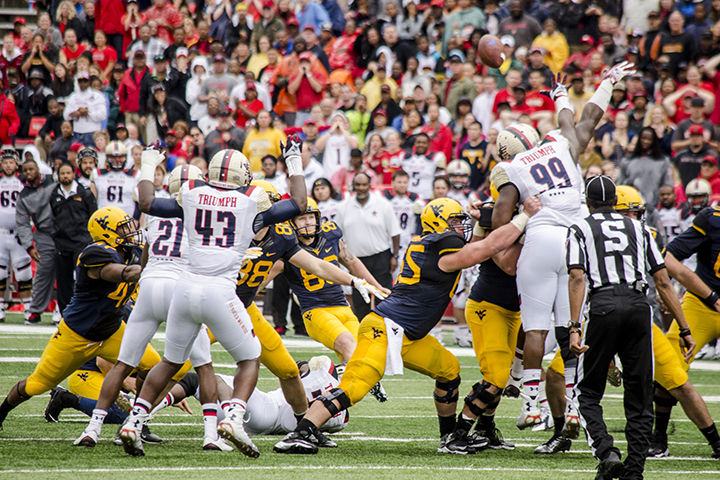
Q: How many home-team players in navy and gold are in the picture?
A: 8